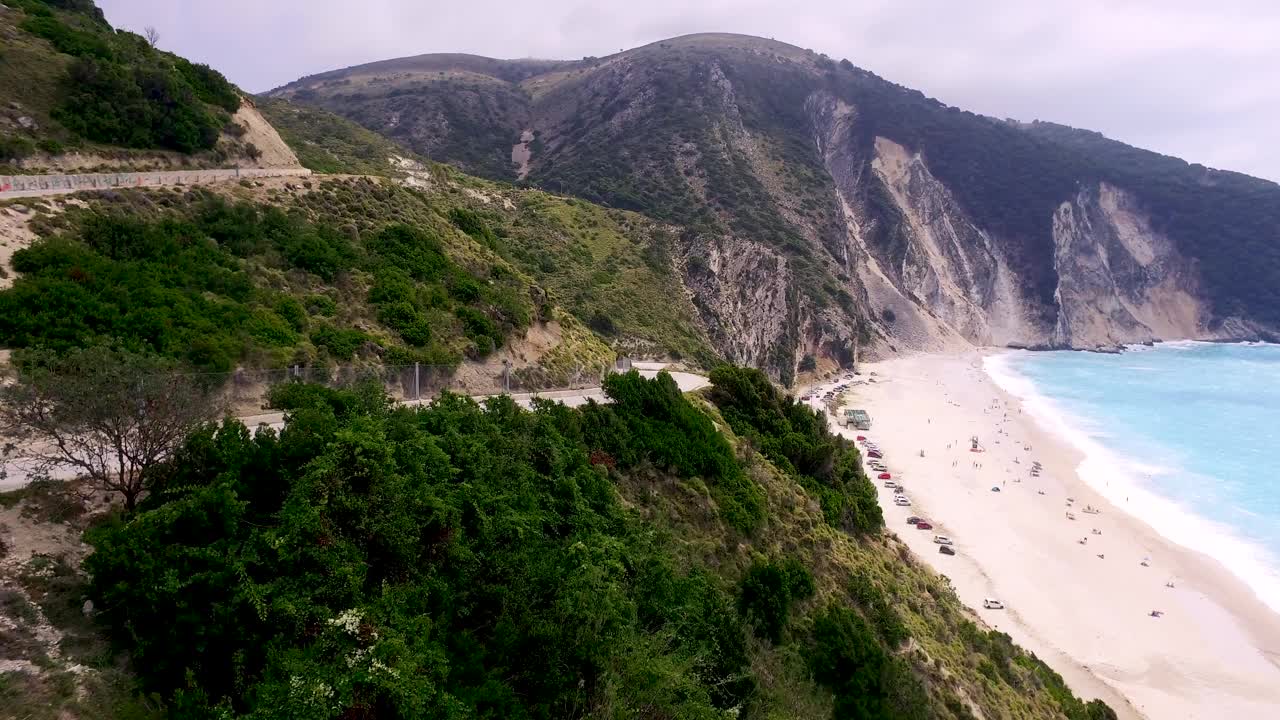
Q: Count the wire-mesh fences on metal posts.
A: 1